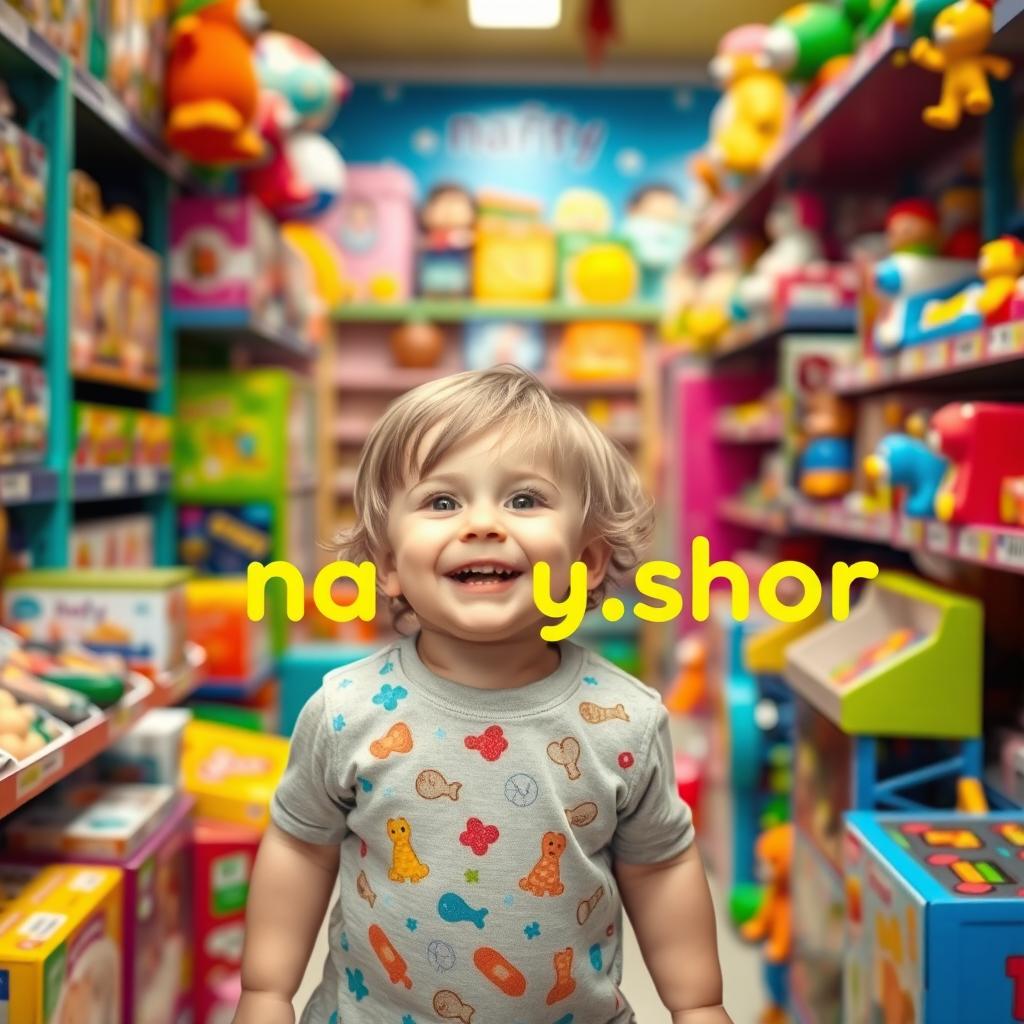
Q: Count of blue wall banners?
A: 1